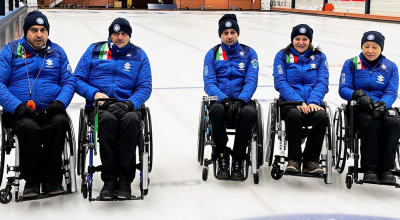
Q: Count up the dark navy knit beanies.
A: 5